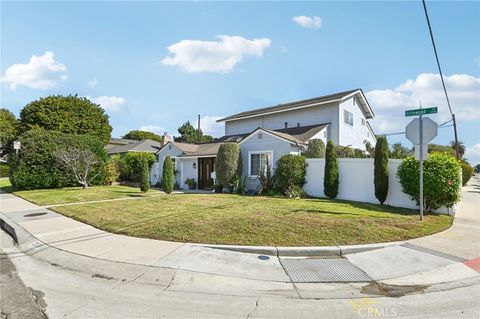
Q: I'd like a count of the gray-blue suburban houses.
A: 1